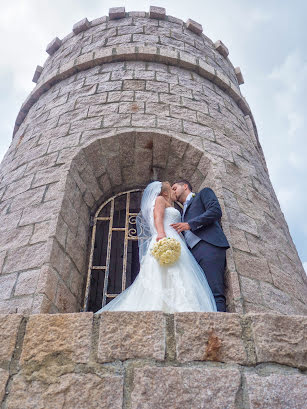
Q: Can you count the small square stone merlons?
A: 8